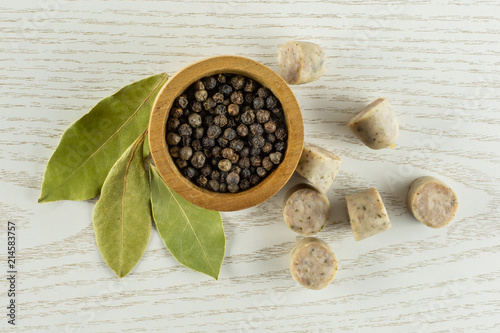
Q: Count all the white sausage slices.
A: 7